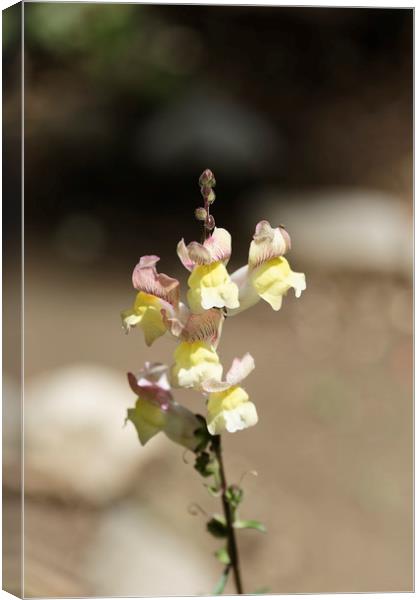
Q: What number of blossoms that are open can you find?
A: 6